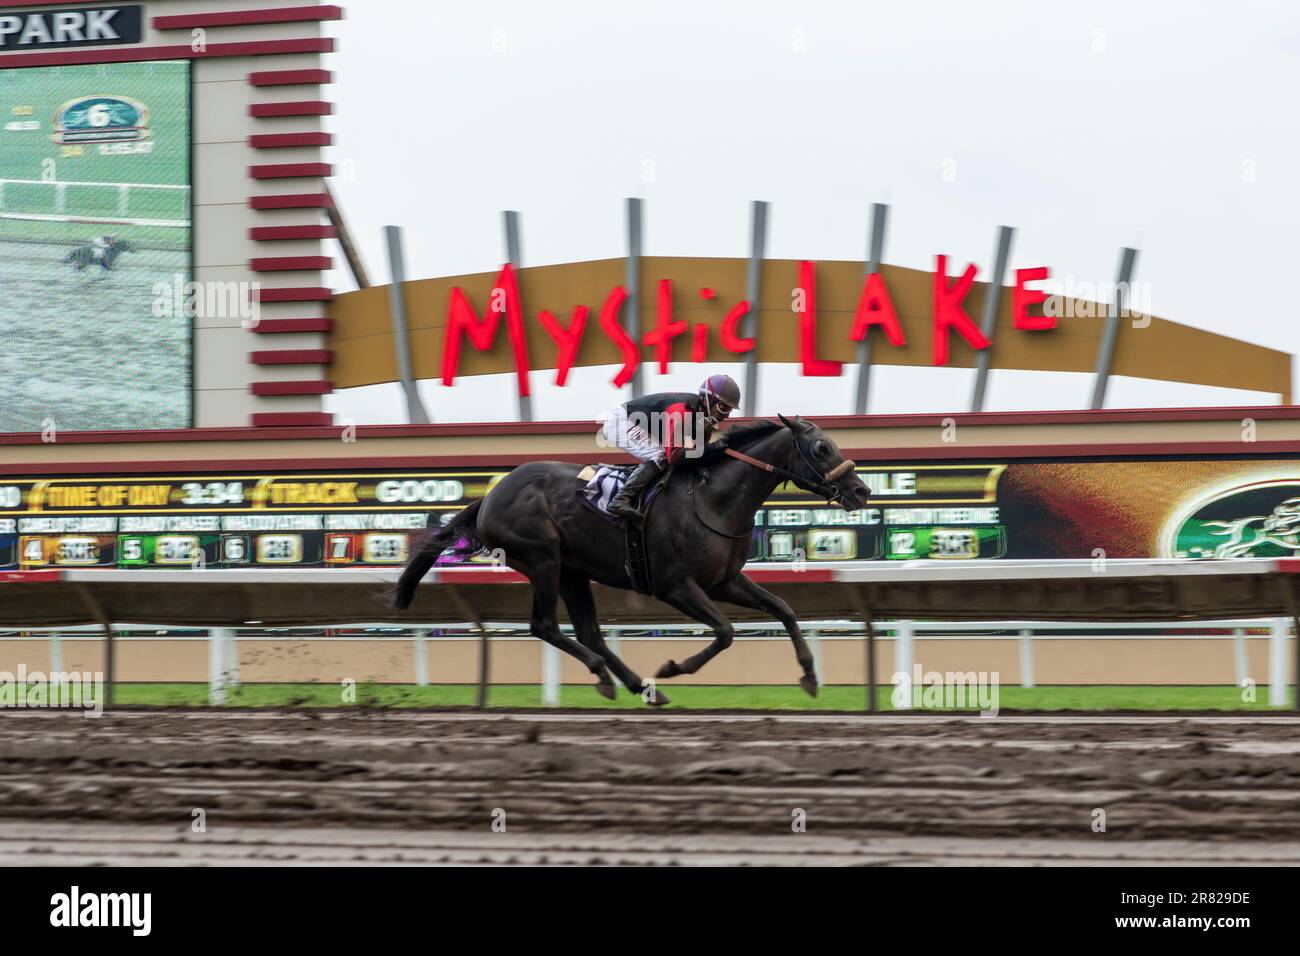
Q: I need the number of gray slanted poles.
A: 7